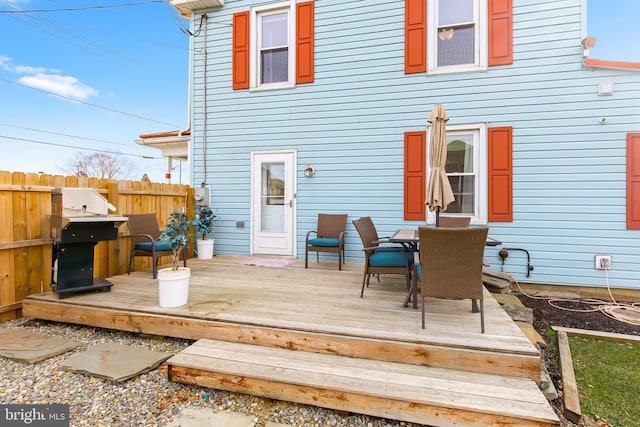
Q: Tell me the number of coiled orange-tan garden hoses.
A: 1